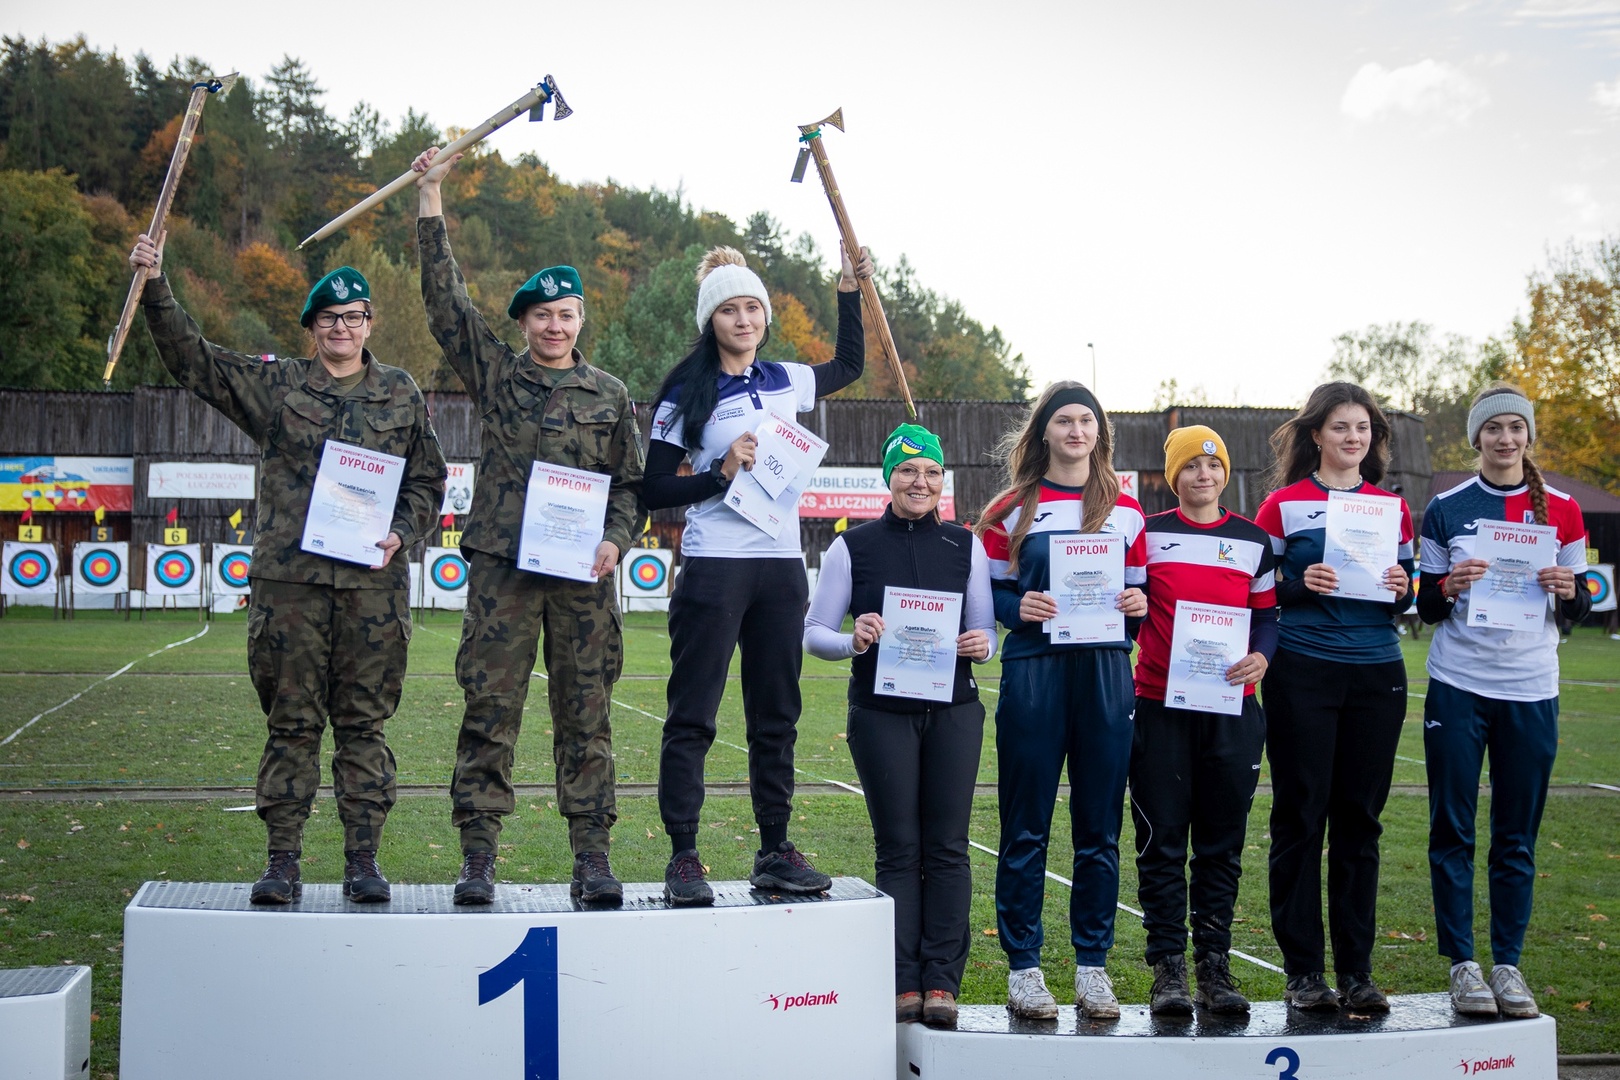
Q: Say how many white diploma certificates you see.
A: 8